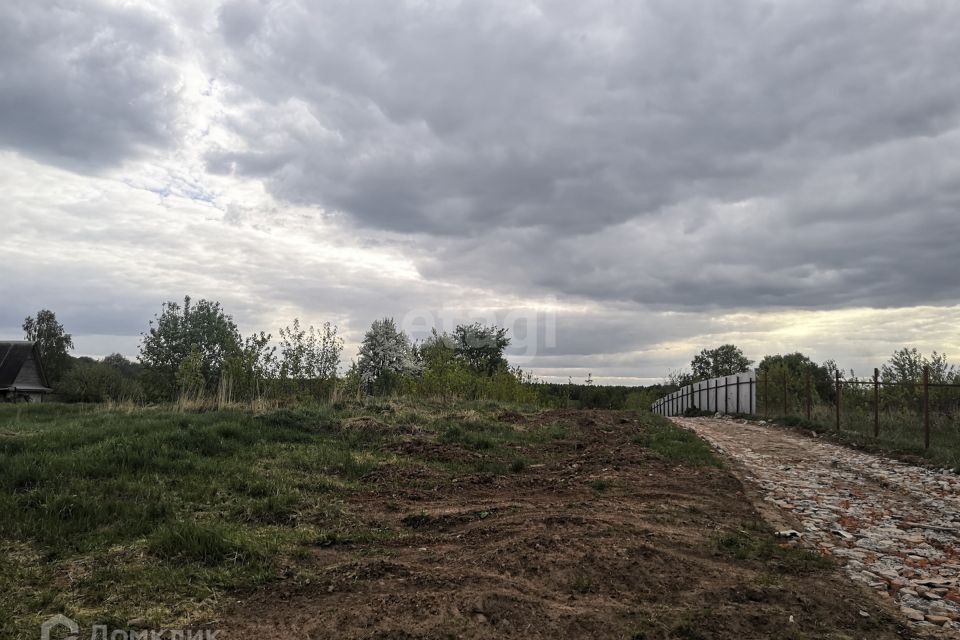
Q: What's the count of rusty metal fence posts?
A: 6